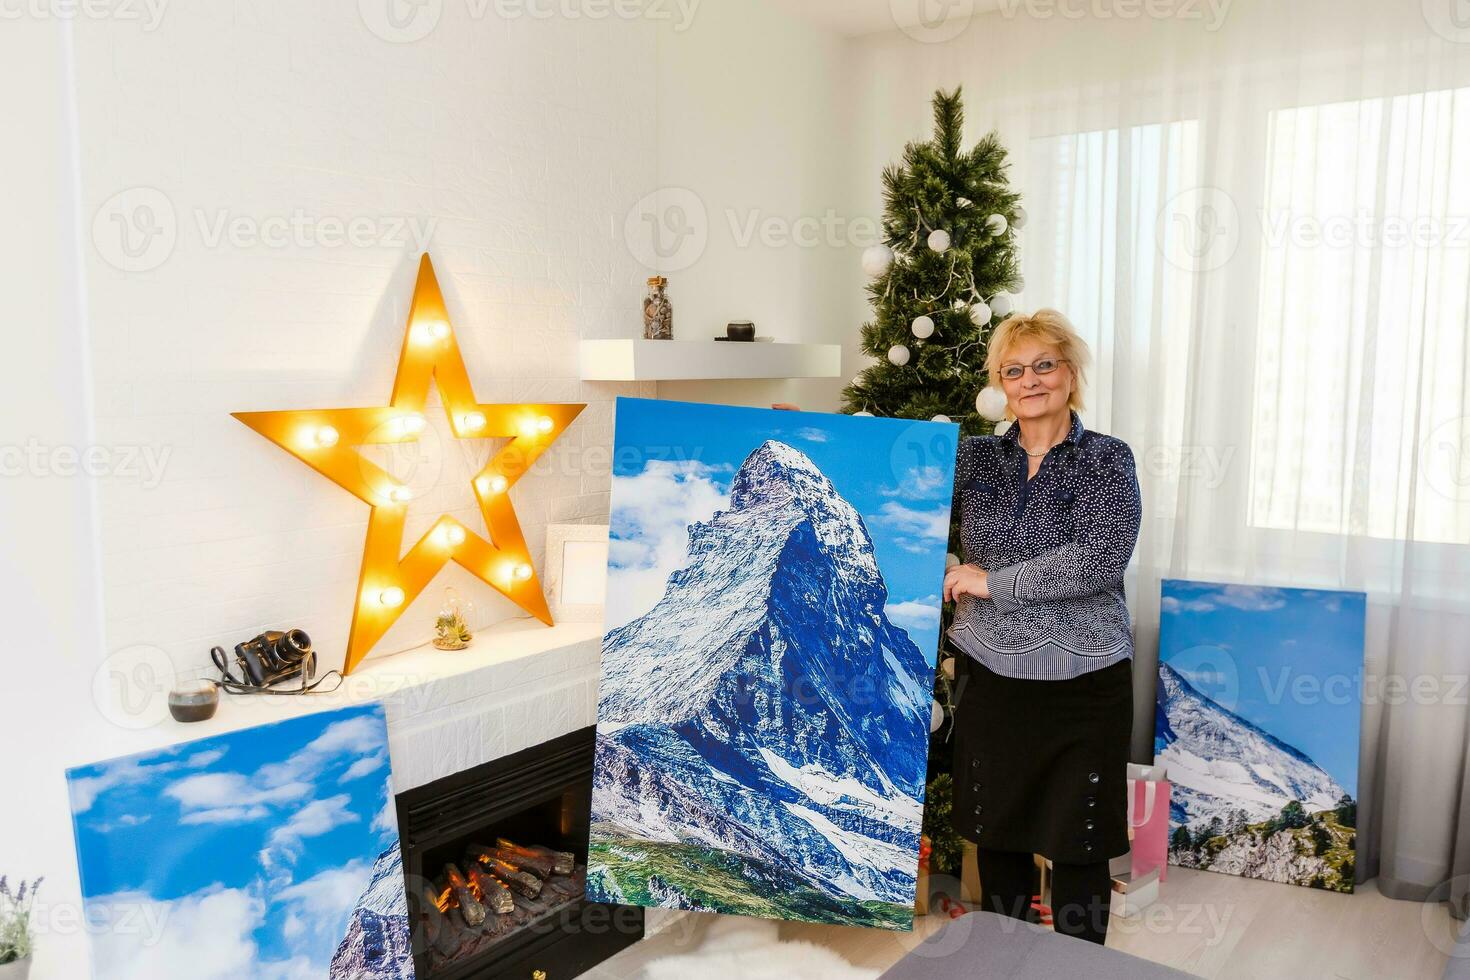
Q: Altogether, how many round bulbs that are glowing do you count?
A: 10